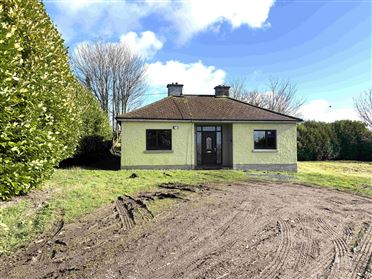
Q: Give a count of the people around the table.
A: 0